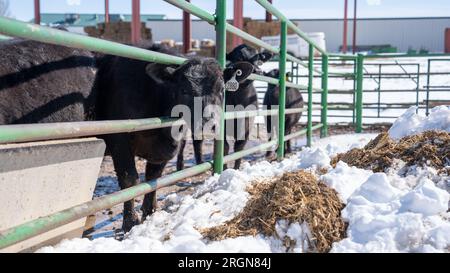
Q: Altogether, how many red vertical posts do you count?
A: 8